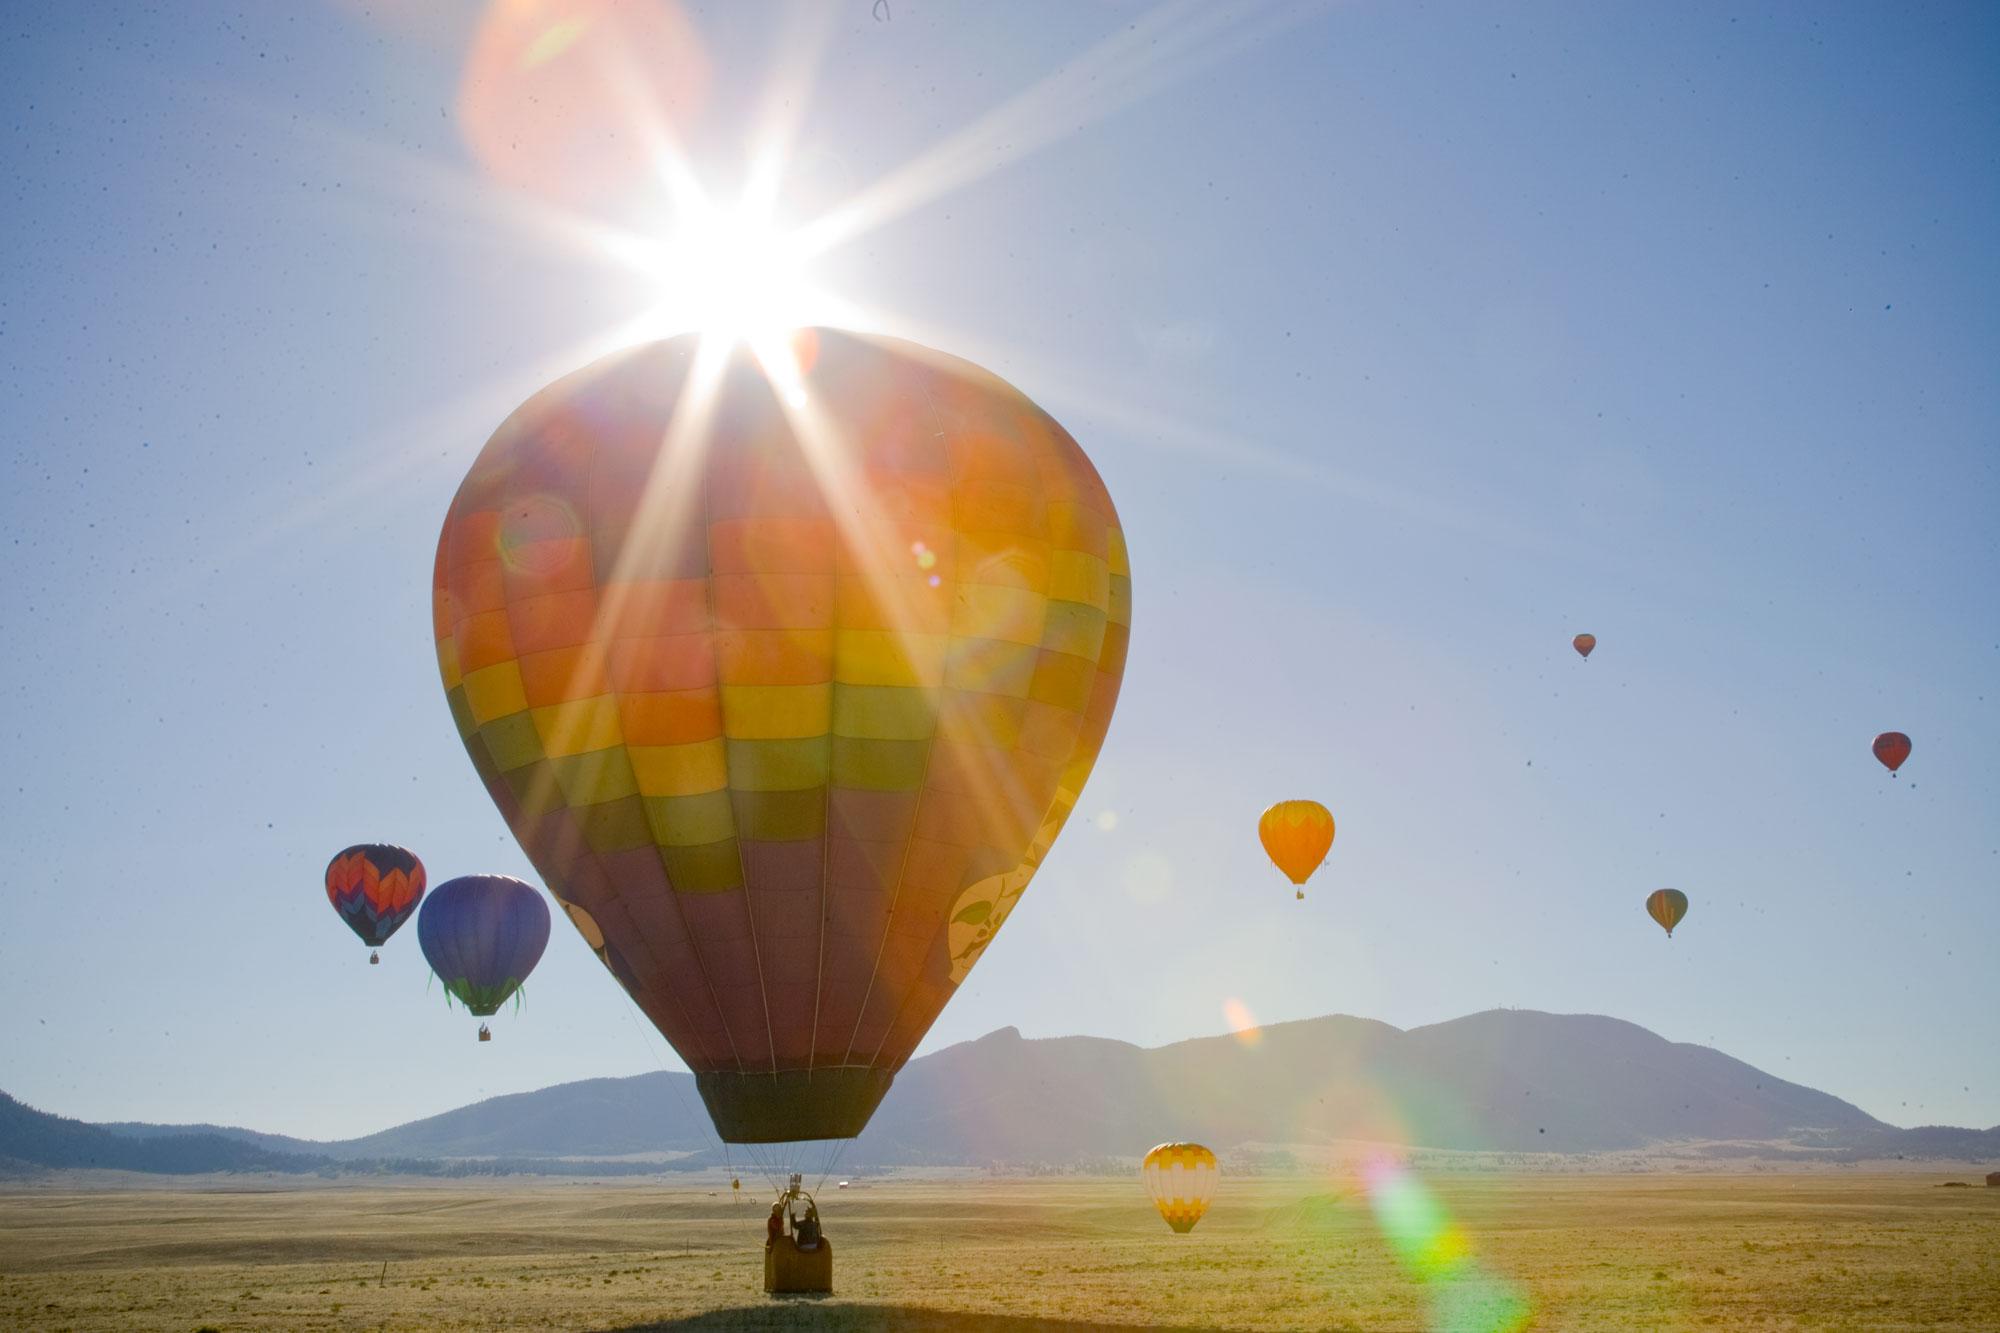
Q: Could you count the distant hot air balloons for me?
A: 7